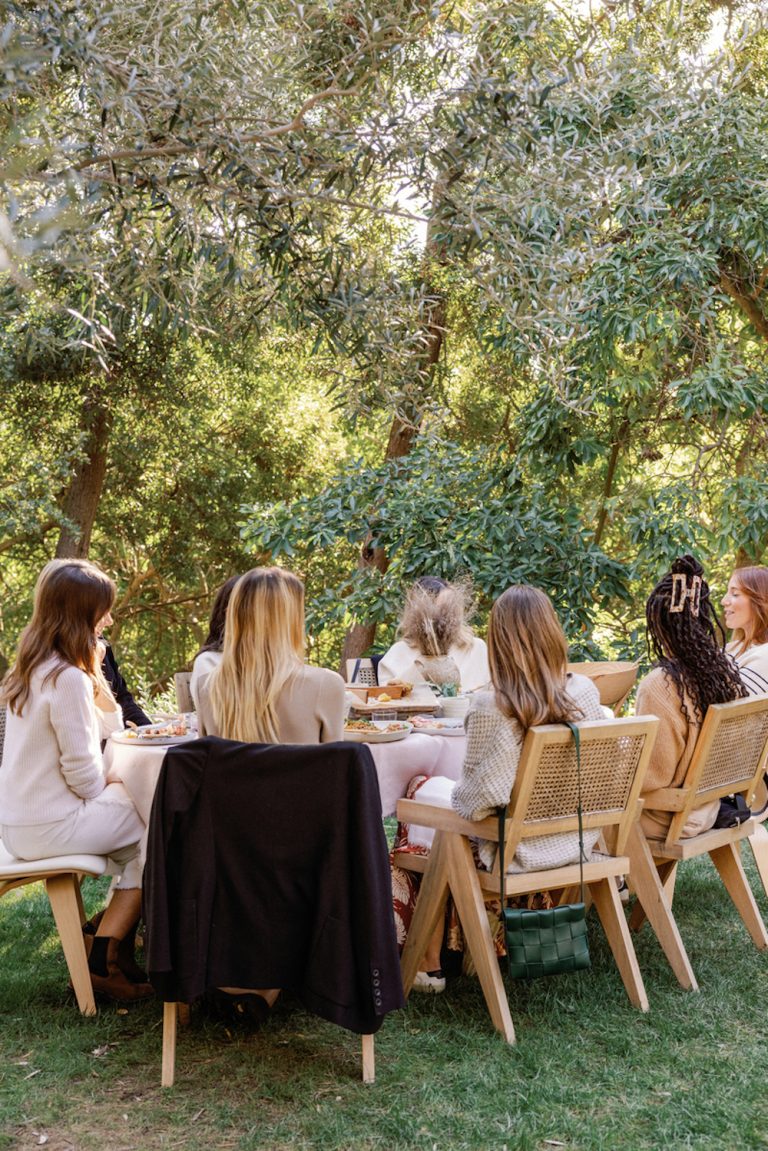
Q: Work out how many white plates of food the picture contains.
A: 3